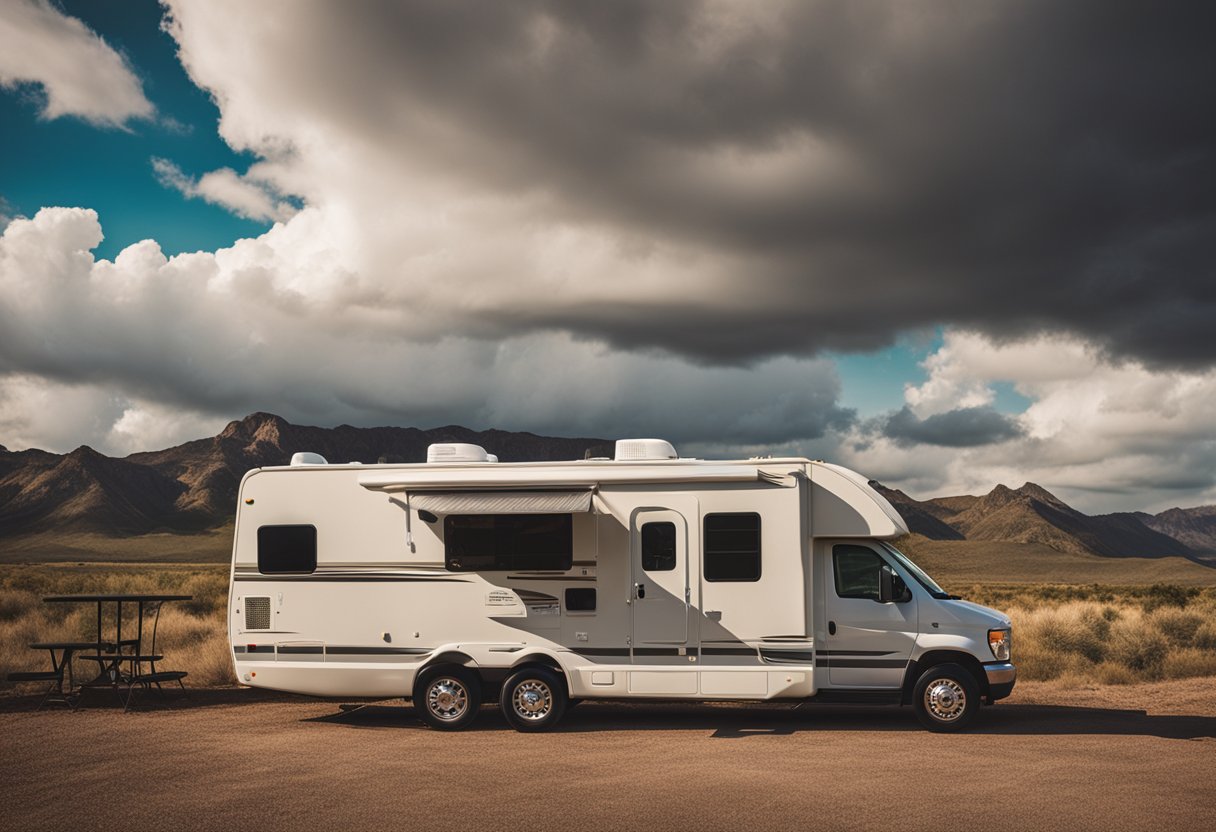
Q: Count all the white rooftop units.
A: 3